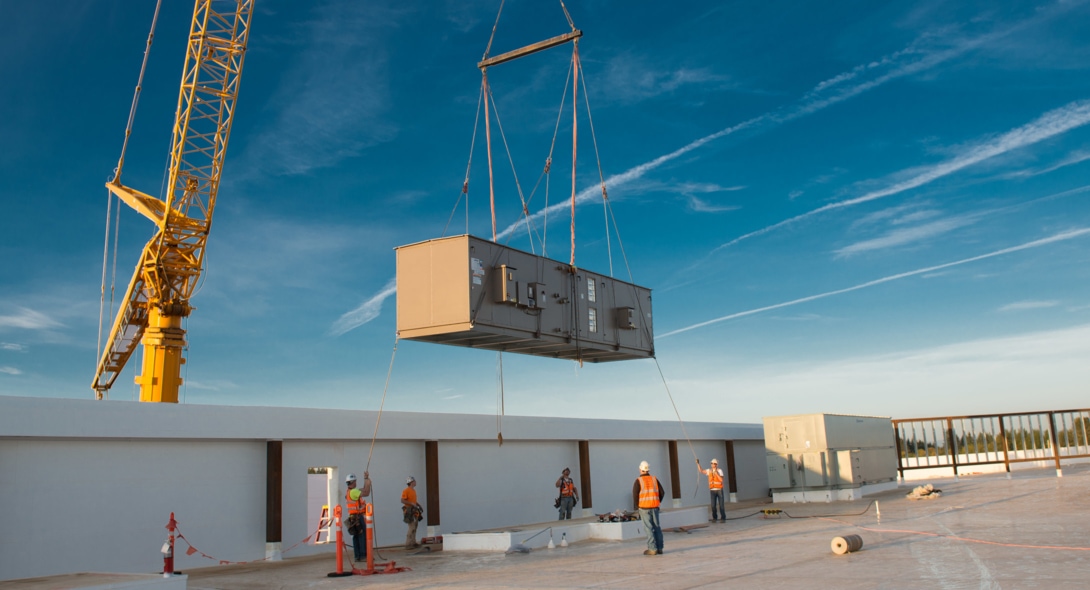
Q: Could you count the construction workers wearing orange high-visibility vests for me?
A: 4